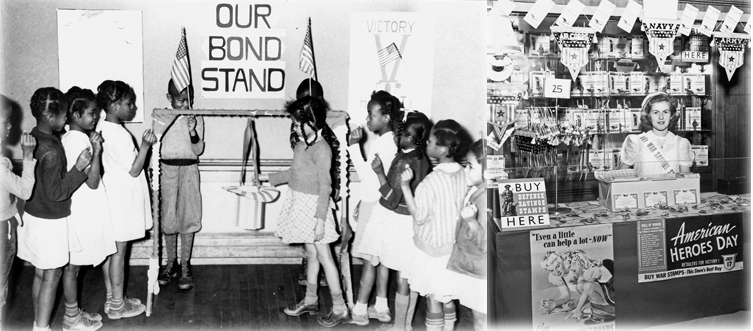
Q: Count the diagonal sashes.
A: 1